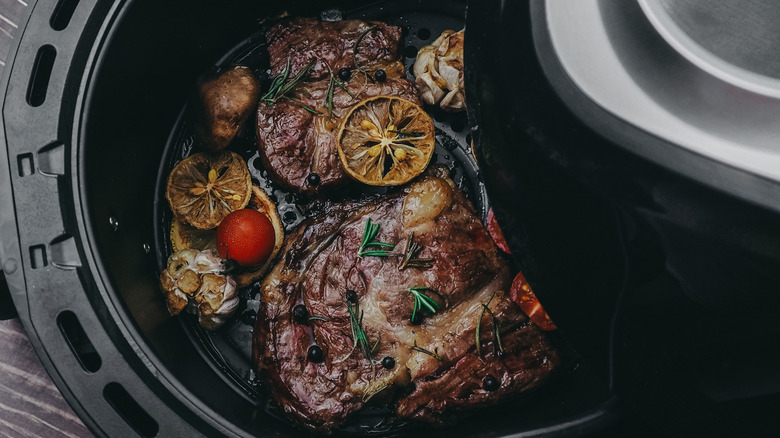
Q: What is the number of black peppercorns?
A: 9